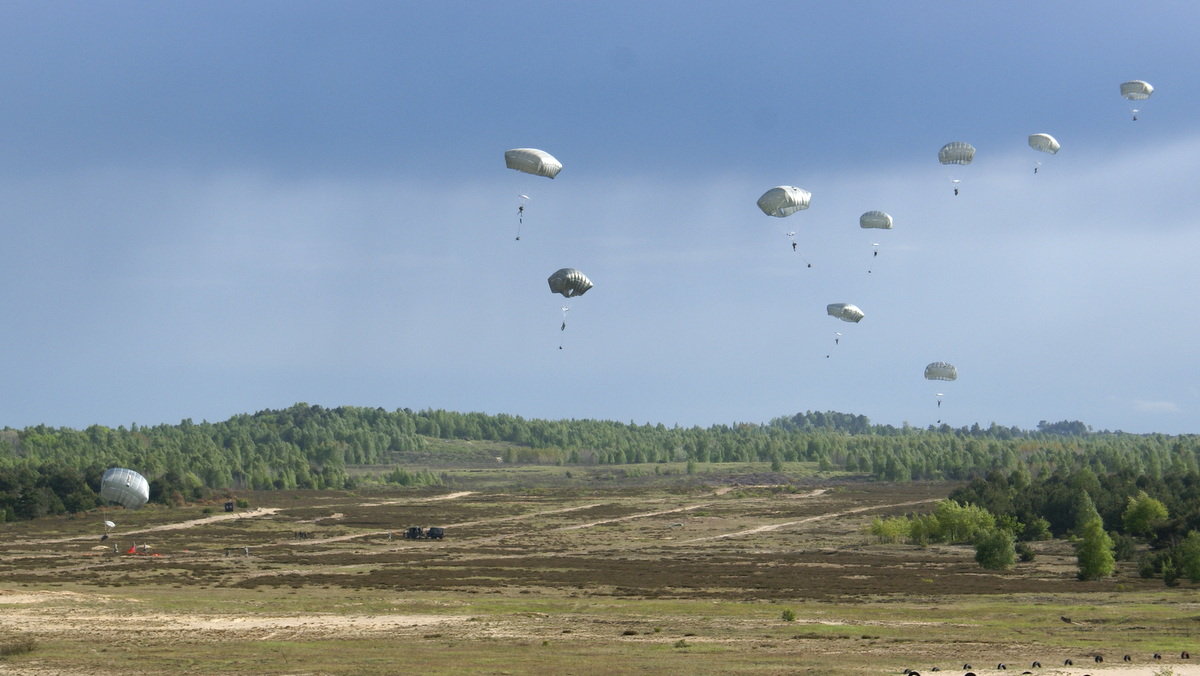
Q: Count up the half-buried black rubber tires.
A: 14